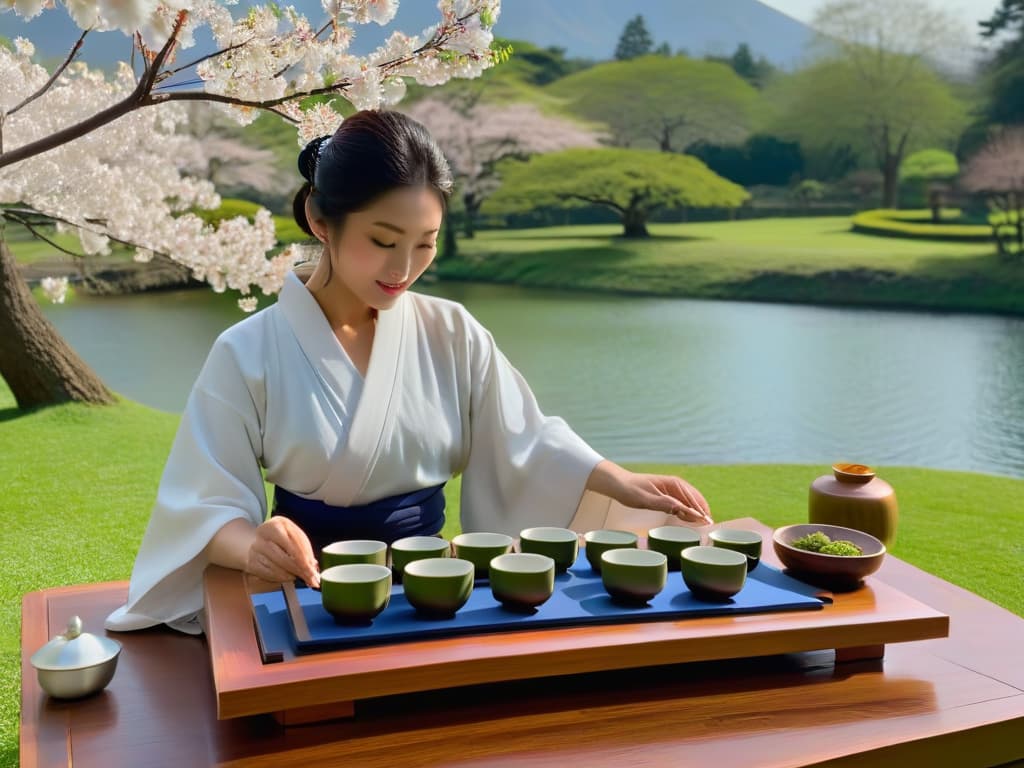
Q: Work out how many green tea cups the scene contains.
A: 12